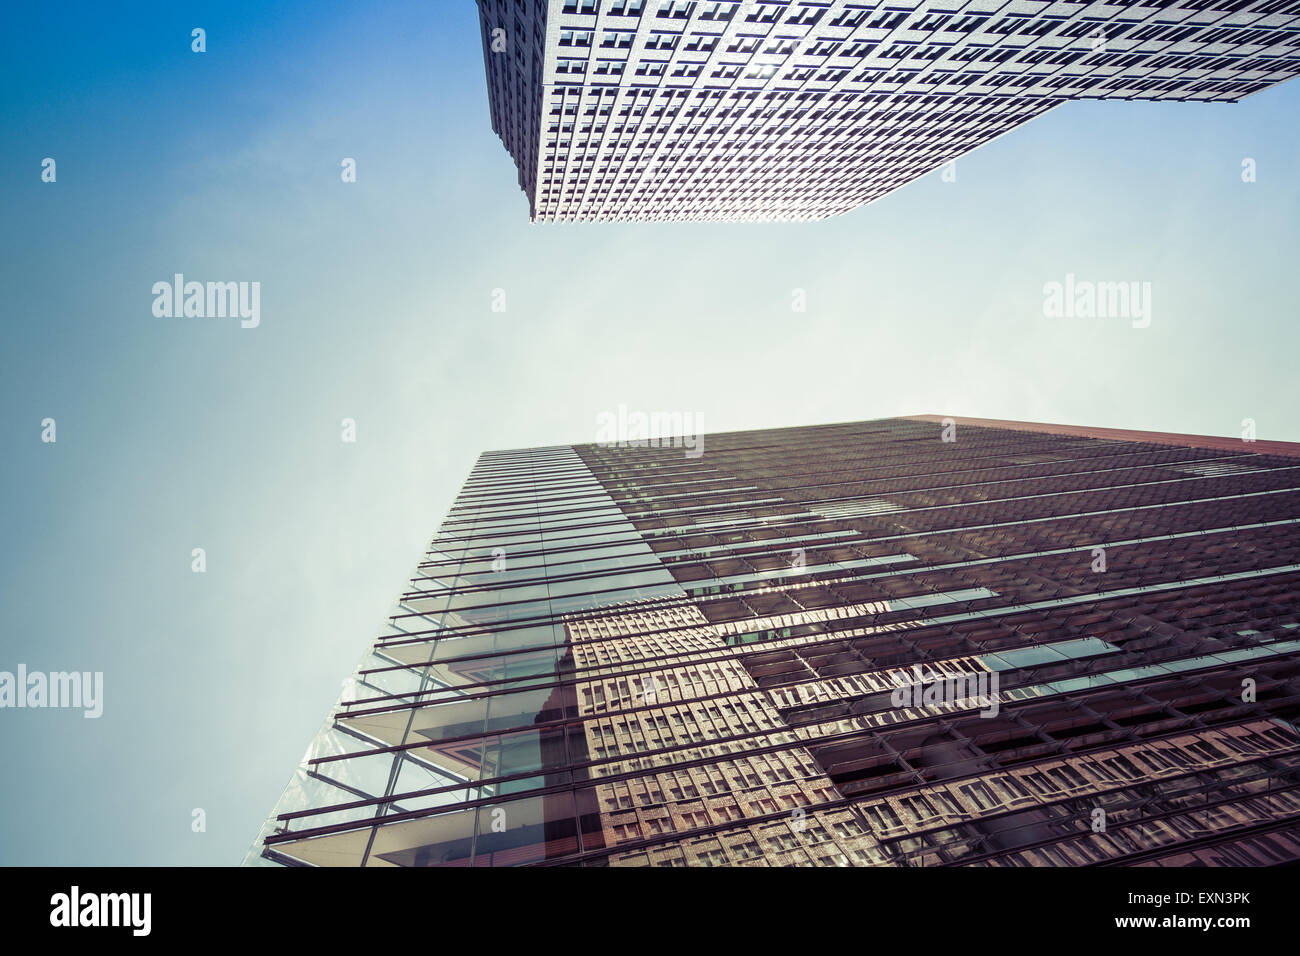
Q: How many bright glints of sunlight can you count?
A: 1